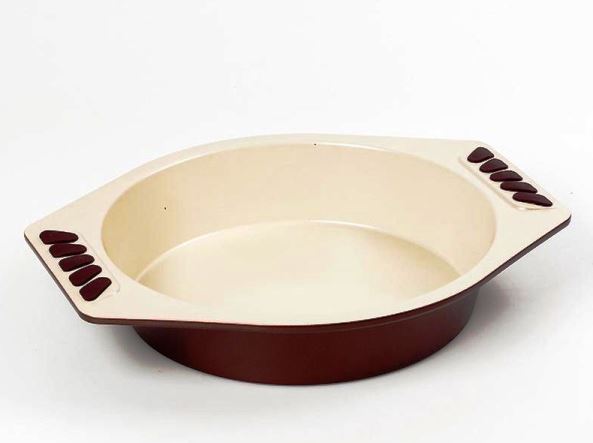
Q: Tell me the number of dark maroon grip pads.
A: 10